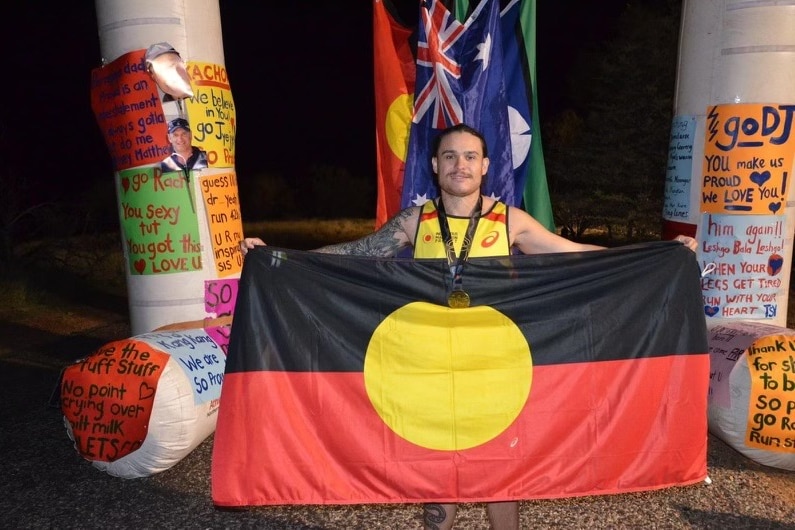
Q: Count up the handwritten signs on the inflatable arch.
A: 12